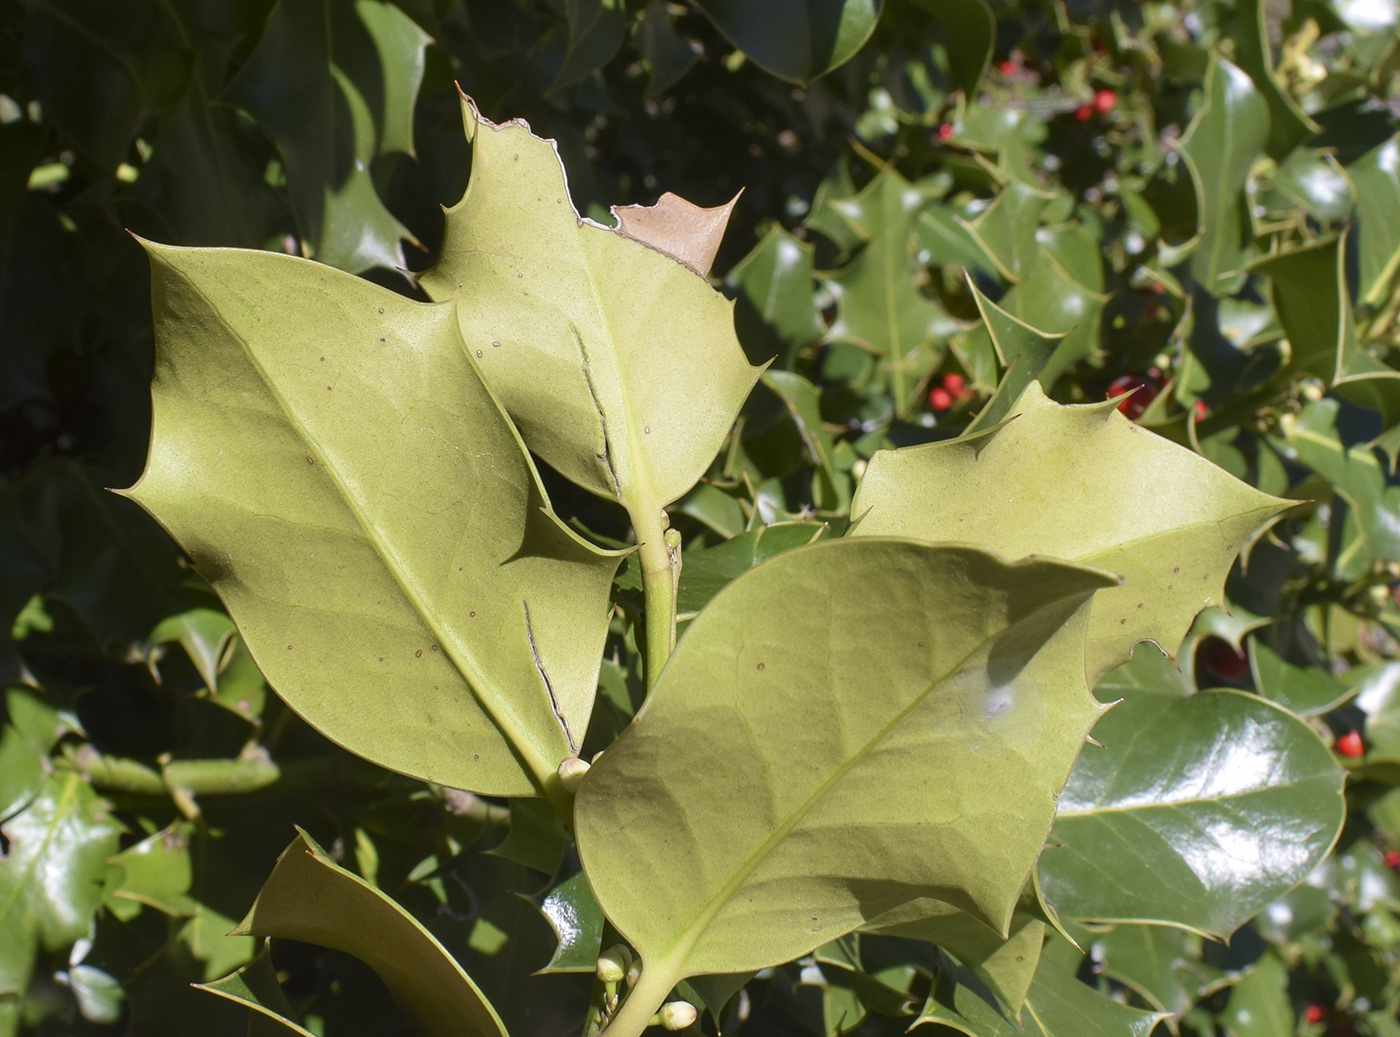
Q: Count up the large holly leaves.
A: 4